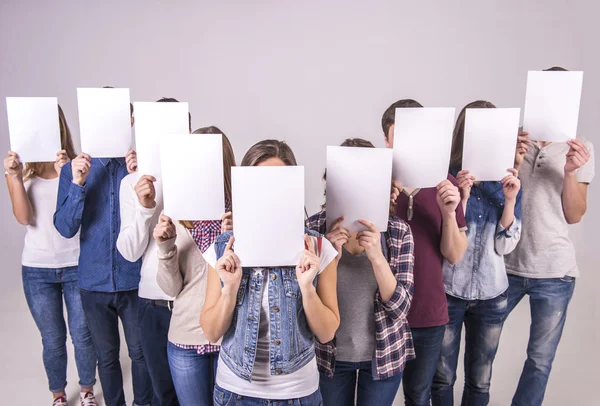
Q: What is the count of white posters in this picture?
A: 9